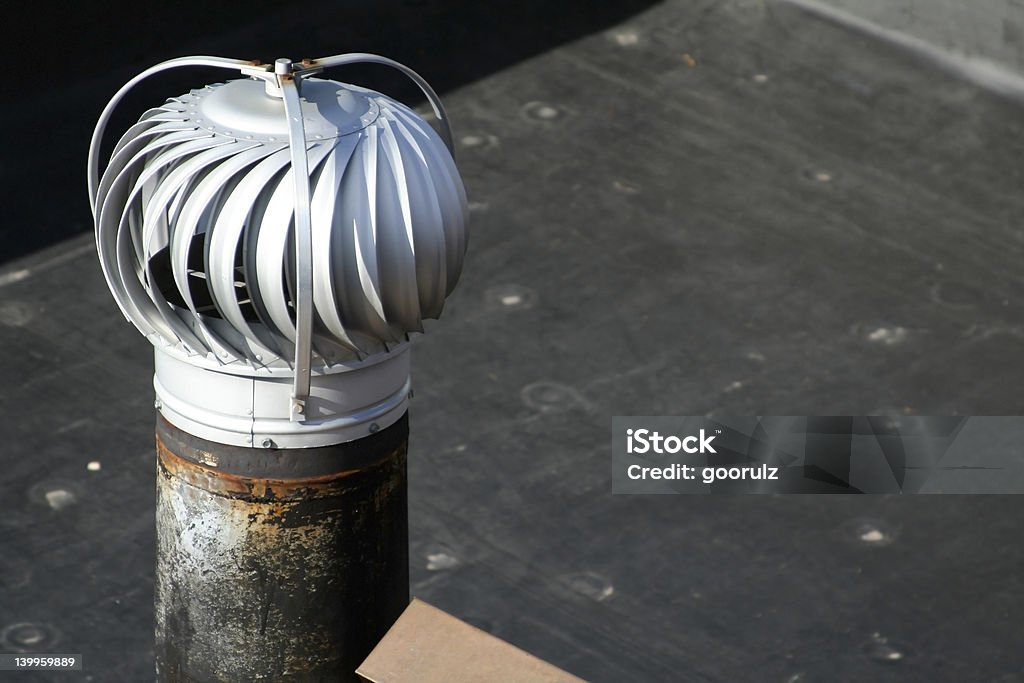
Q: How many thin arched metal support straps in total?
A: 3